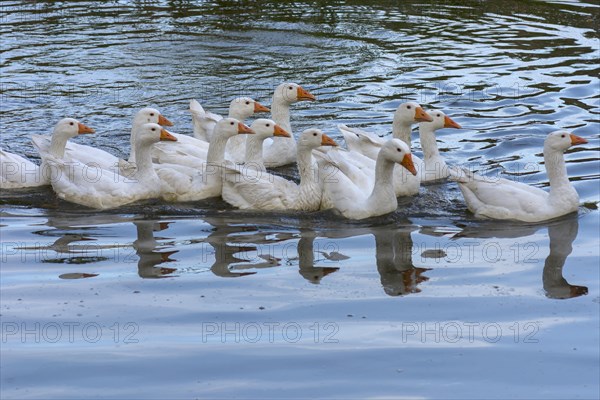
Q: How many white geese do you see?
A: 12